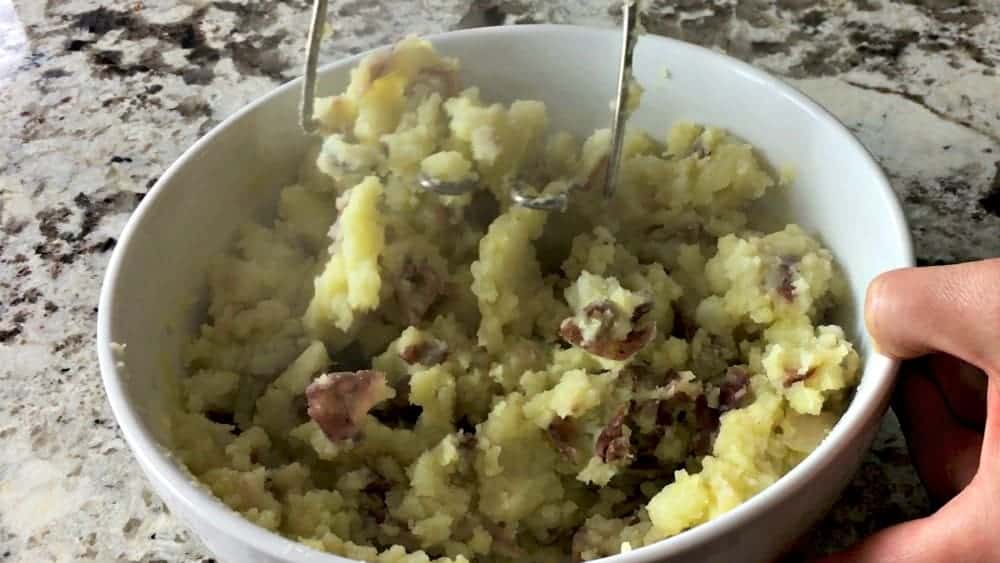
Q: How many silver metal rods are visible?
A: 2